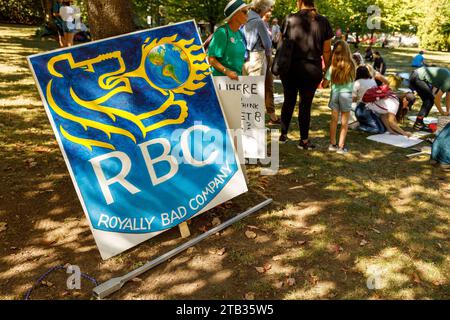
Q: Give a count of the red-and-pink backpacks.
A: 1